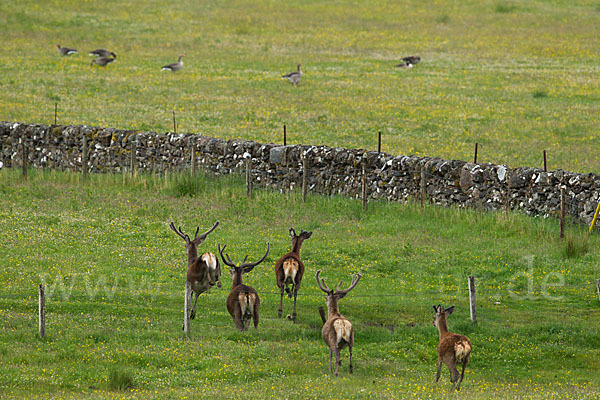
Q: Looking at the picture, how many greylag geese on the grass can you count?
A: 7